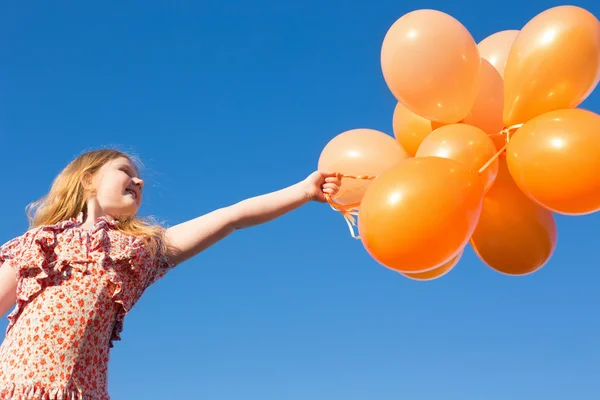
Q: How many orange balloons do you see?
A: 11